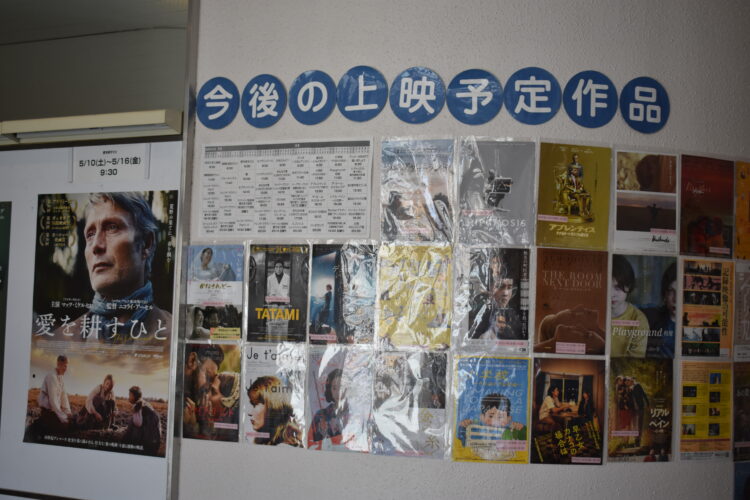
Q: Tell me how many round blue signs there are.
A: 9